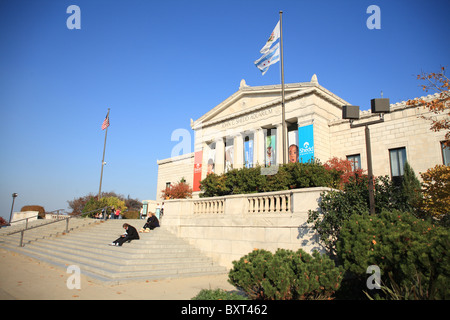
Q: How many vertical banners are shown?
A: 7